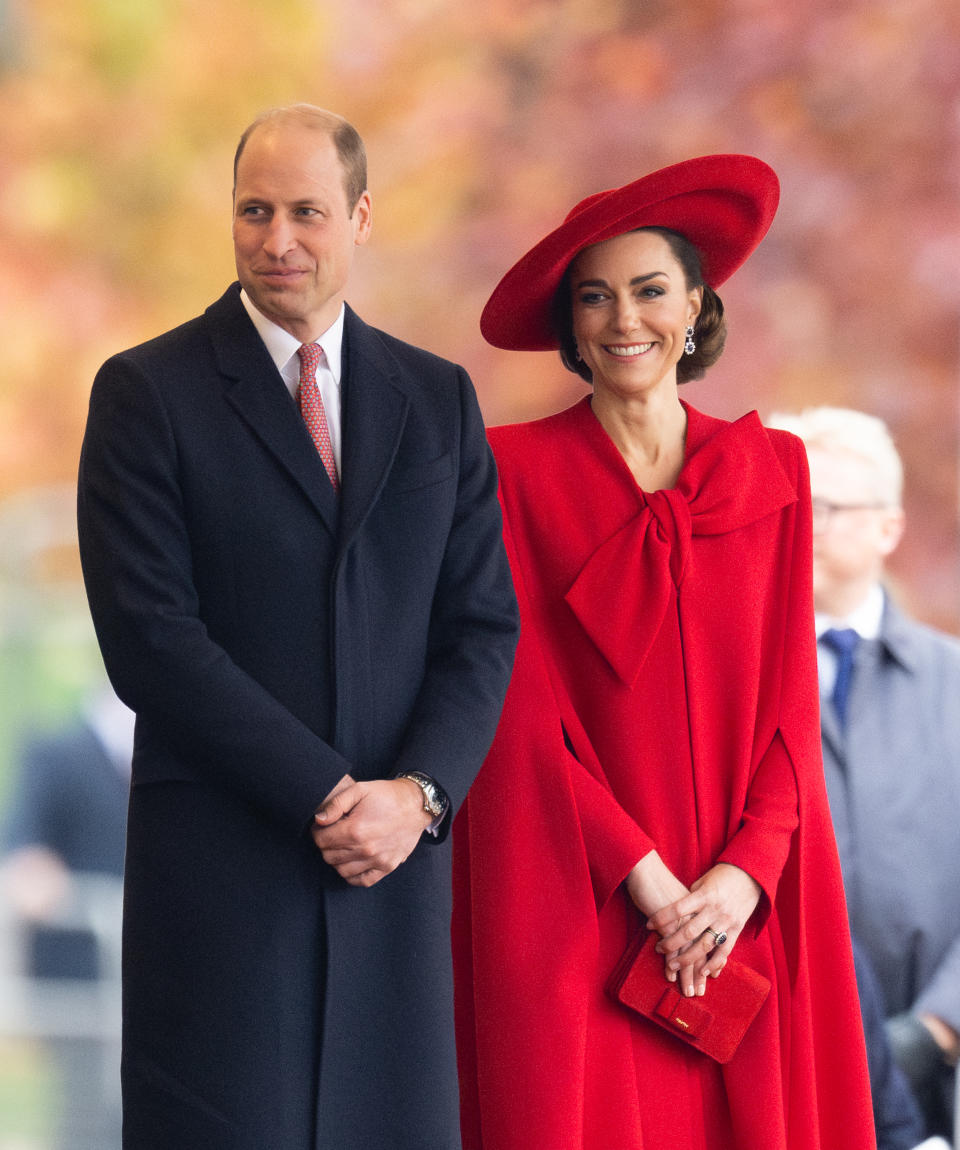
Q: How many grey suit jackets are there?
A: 1